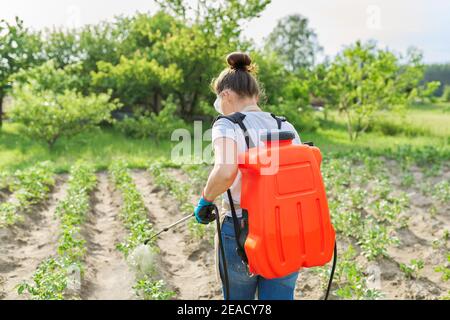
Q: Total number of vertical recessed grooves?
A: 3